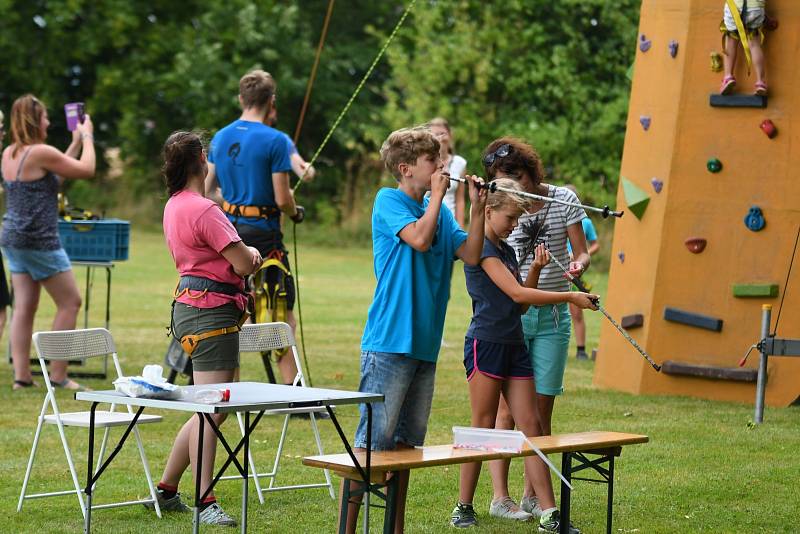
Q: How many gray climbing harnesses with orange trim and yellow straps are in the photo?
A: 1